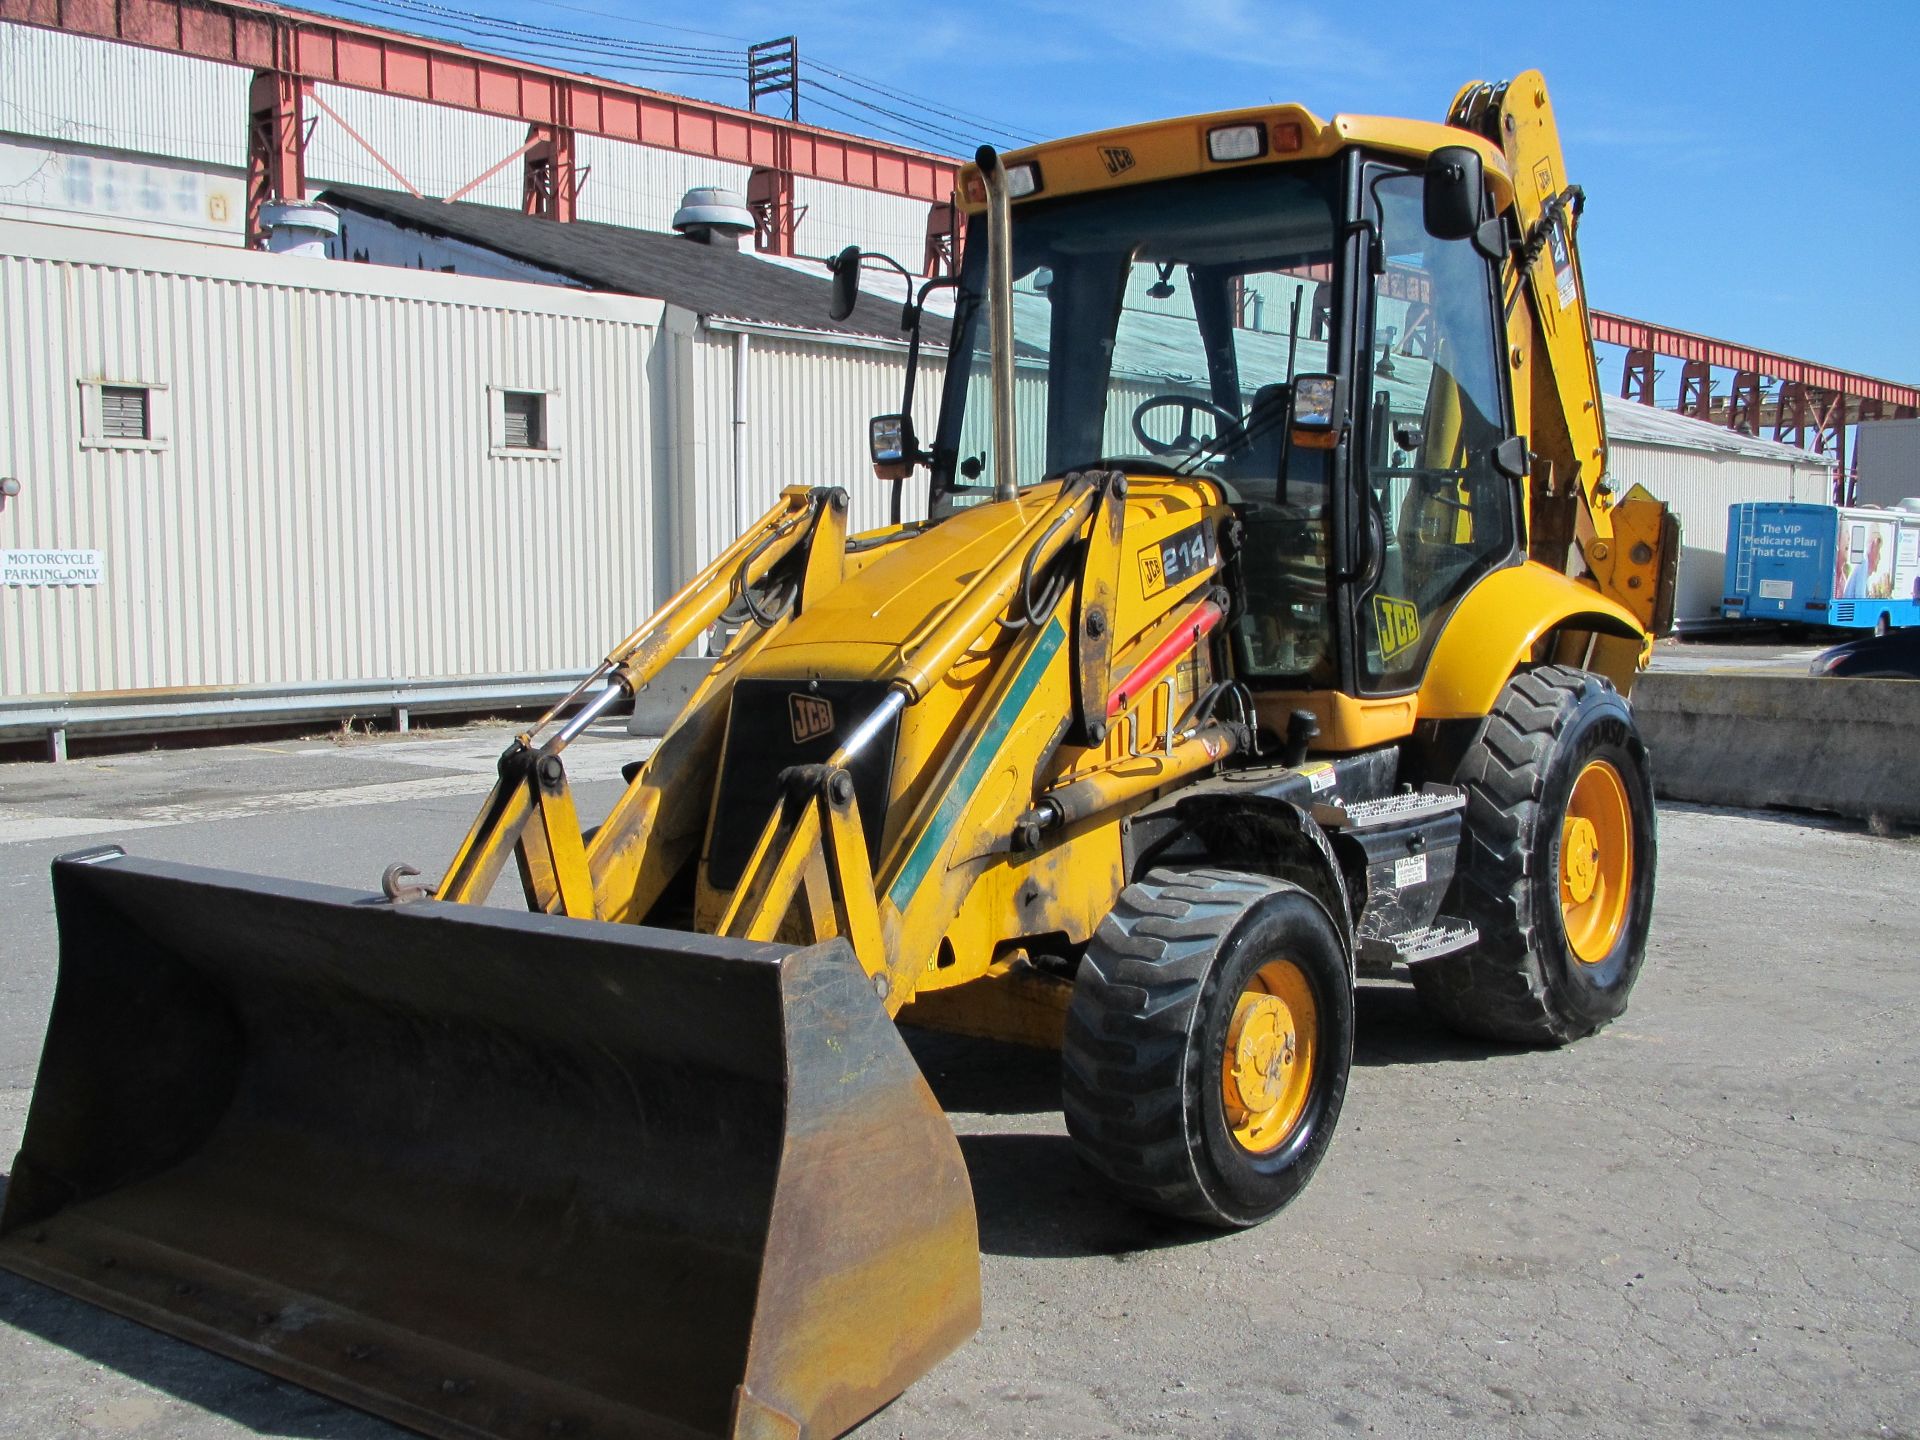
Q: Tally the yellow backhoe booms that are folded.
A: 1